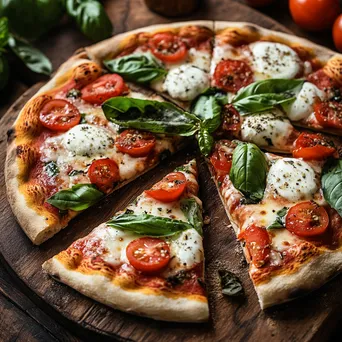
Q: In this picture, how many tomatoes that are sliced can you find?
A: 14